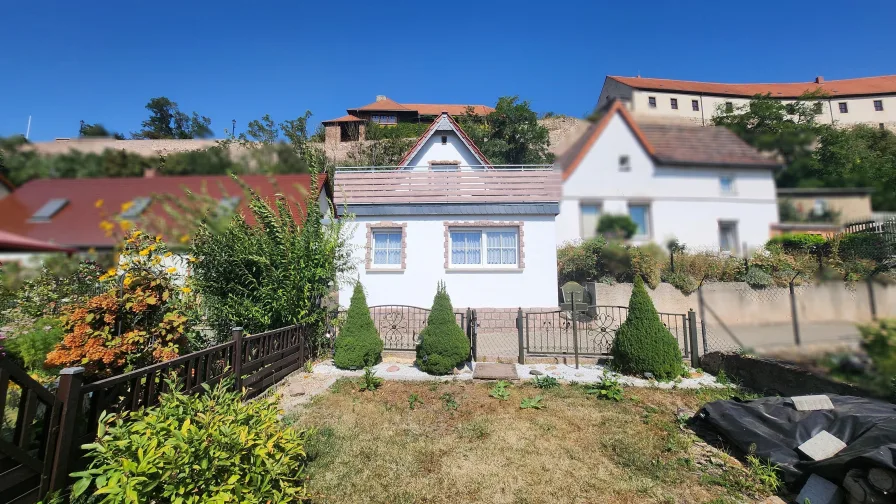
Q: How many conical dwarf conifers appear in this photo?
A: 3